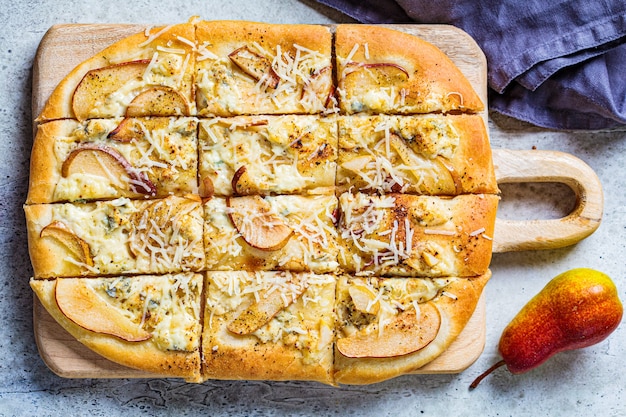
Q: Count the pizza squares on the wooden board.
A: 12